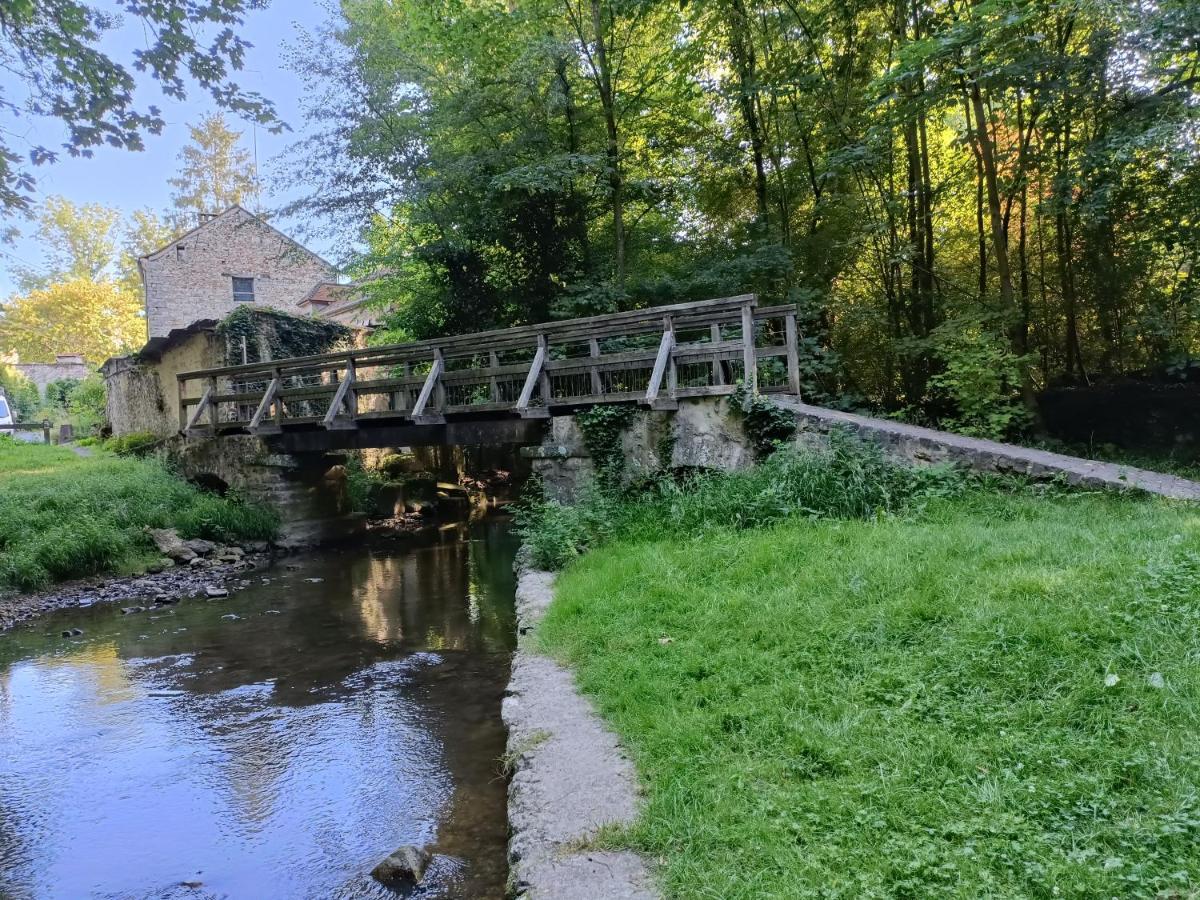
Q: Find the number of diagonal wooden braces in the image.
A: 6